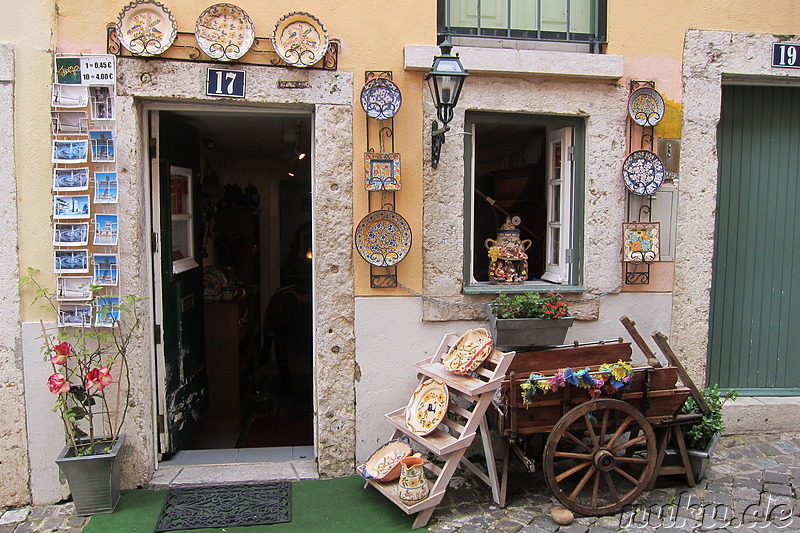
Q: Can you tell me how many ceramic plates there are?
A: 12